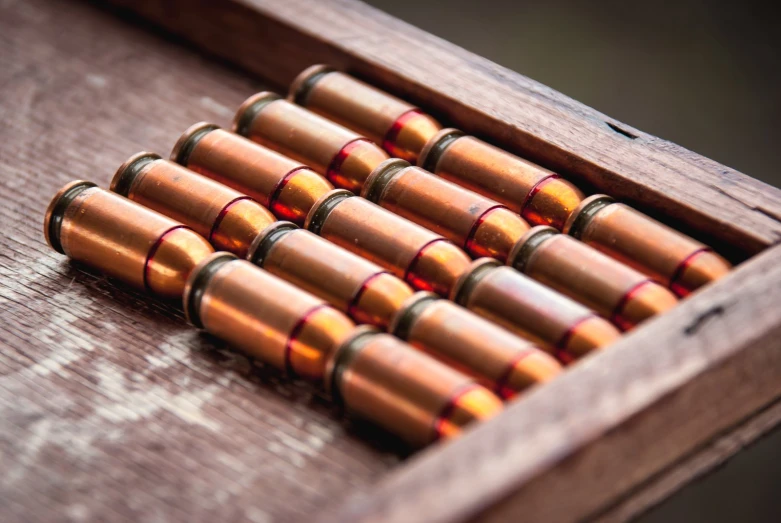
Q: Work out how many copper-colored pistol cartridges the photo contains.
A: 15